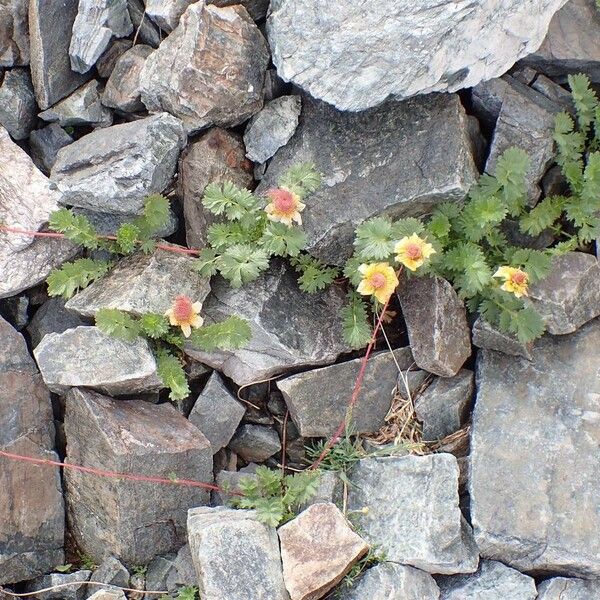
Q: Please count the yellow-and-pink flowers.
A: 5